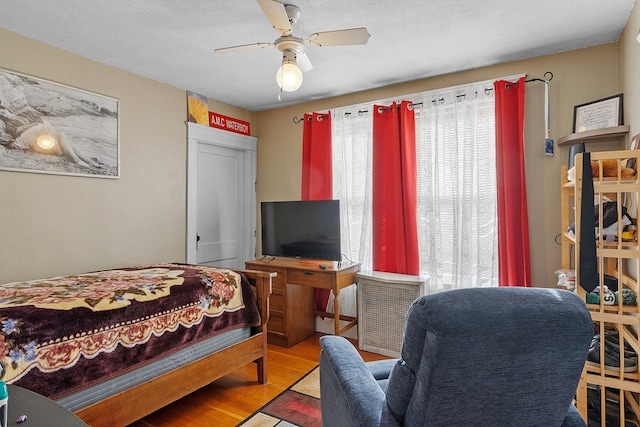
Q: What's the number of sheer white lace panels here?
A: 2